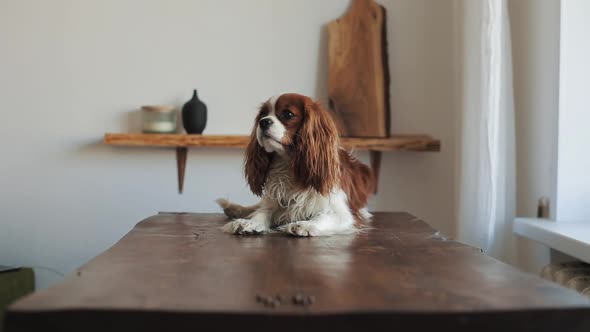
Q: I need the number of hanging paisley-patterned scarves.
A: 0